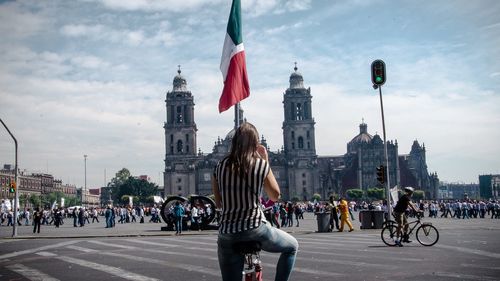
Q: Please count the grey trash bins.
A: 3